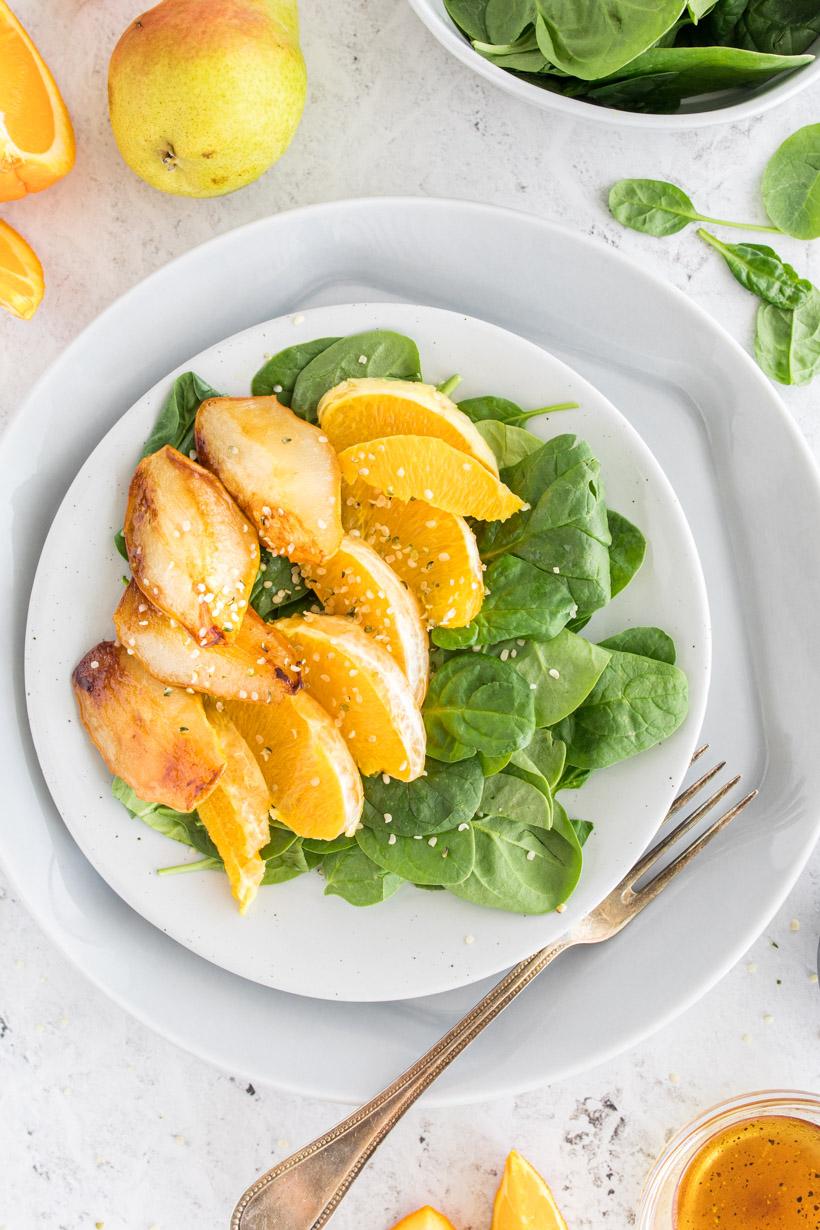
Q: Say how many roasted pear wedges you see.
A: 4